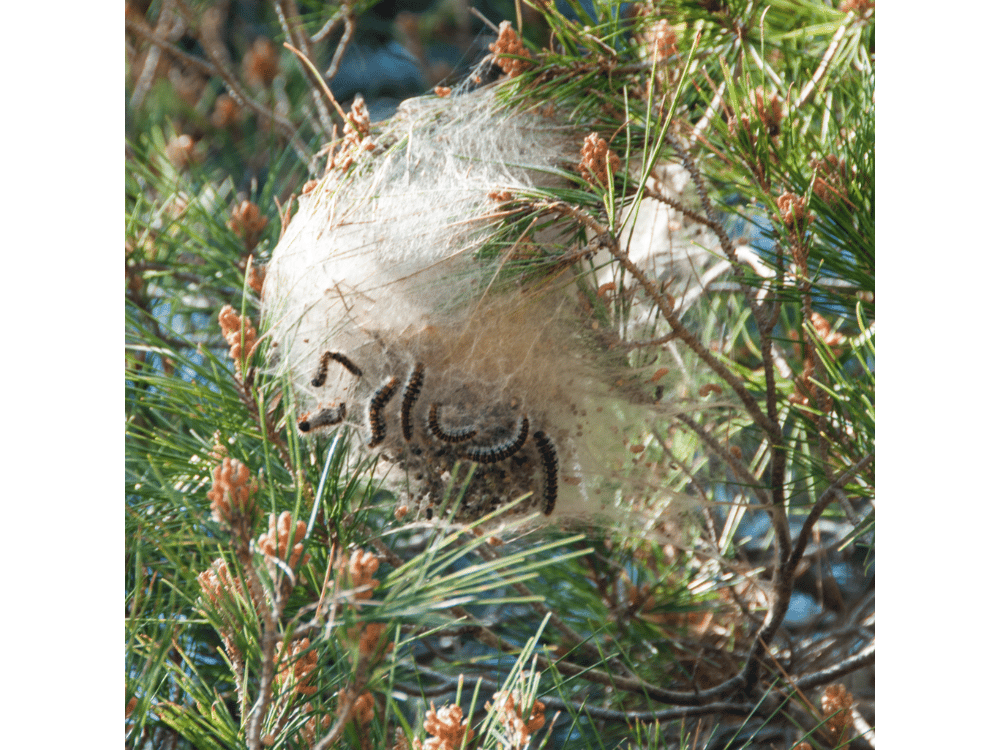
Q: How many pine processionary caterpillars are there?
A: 7